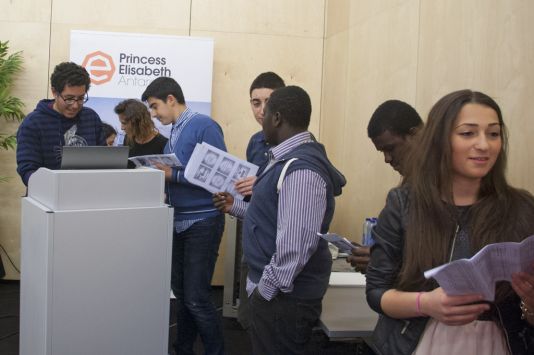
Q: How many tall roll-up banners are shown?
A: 1